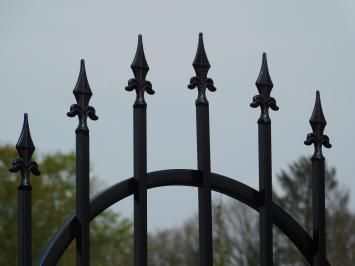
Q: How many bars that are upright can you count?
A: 6